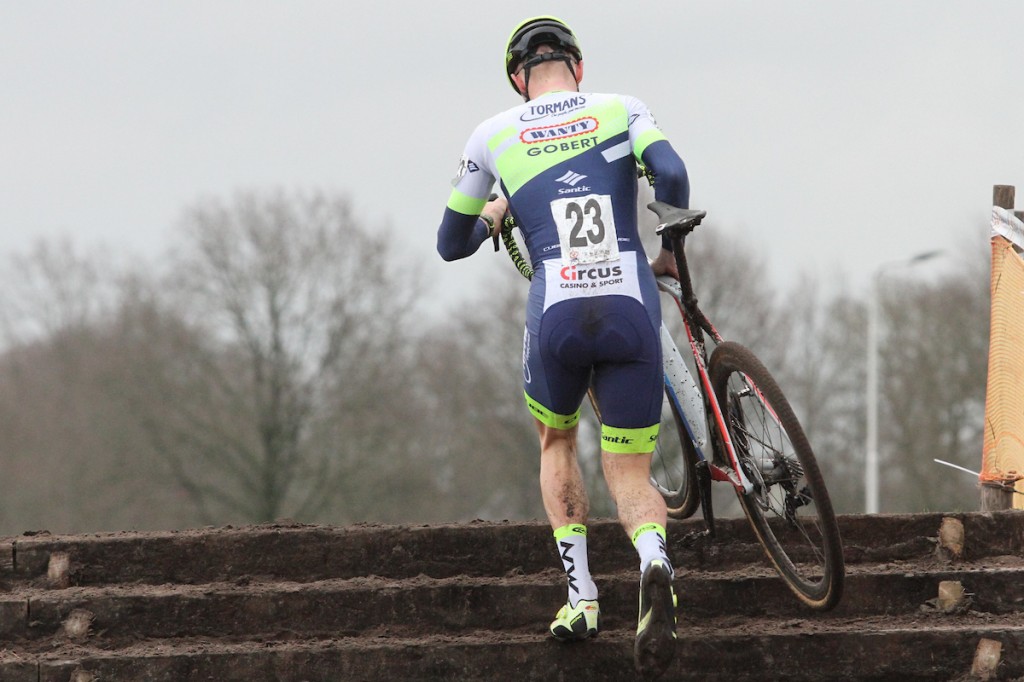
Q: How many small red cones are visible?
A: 0